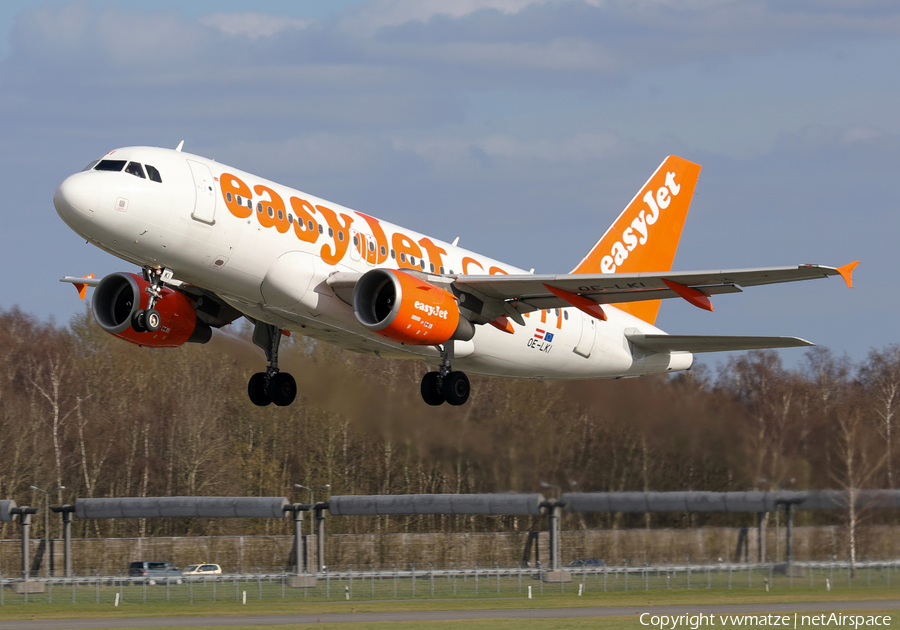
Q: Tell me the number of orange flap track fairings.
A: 3